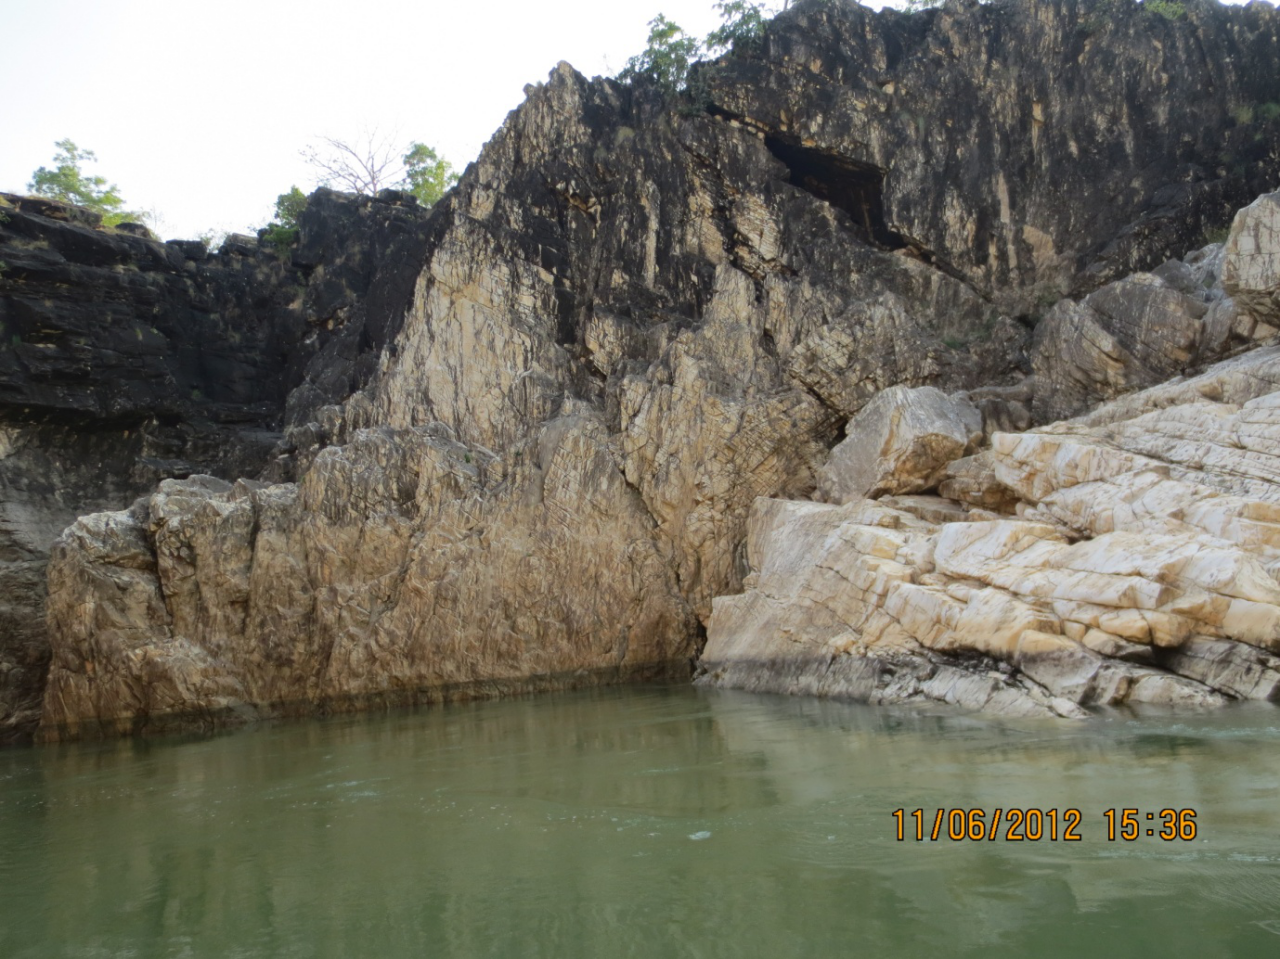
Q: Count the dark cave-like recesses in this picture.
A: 1